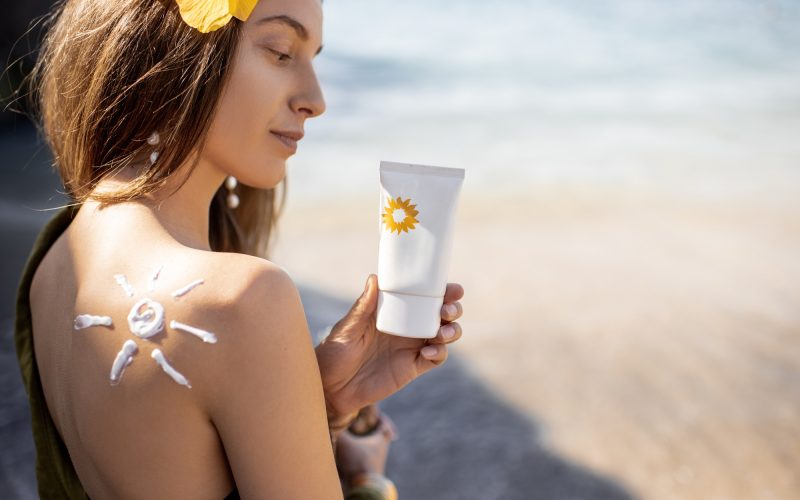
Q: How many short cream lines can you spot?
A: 7